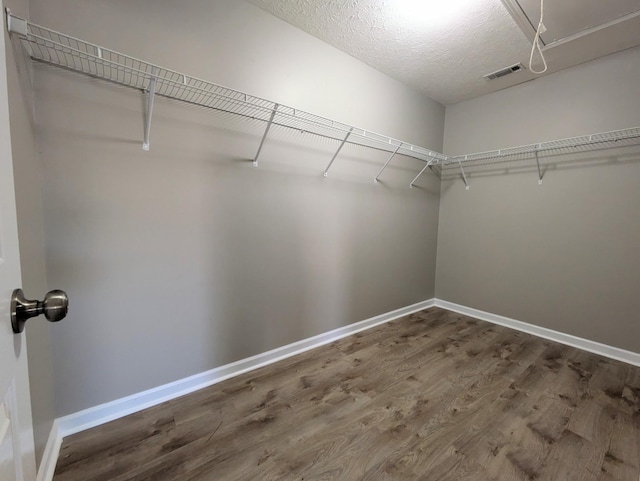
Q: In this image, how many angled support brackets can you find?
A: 7